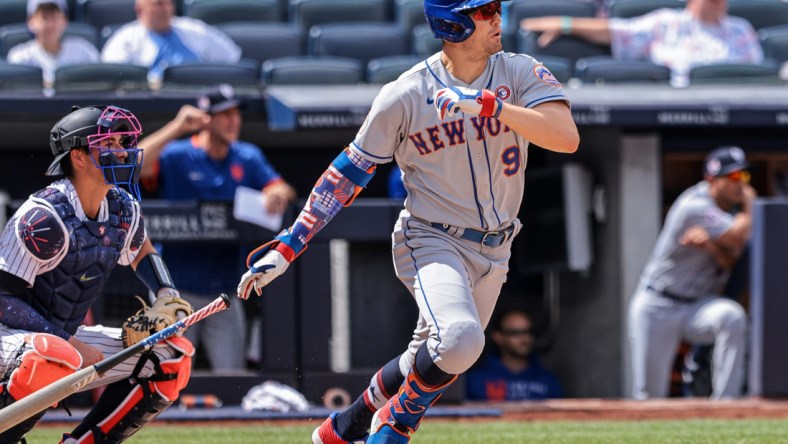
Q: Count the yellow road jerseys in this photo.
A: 0